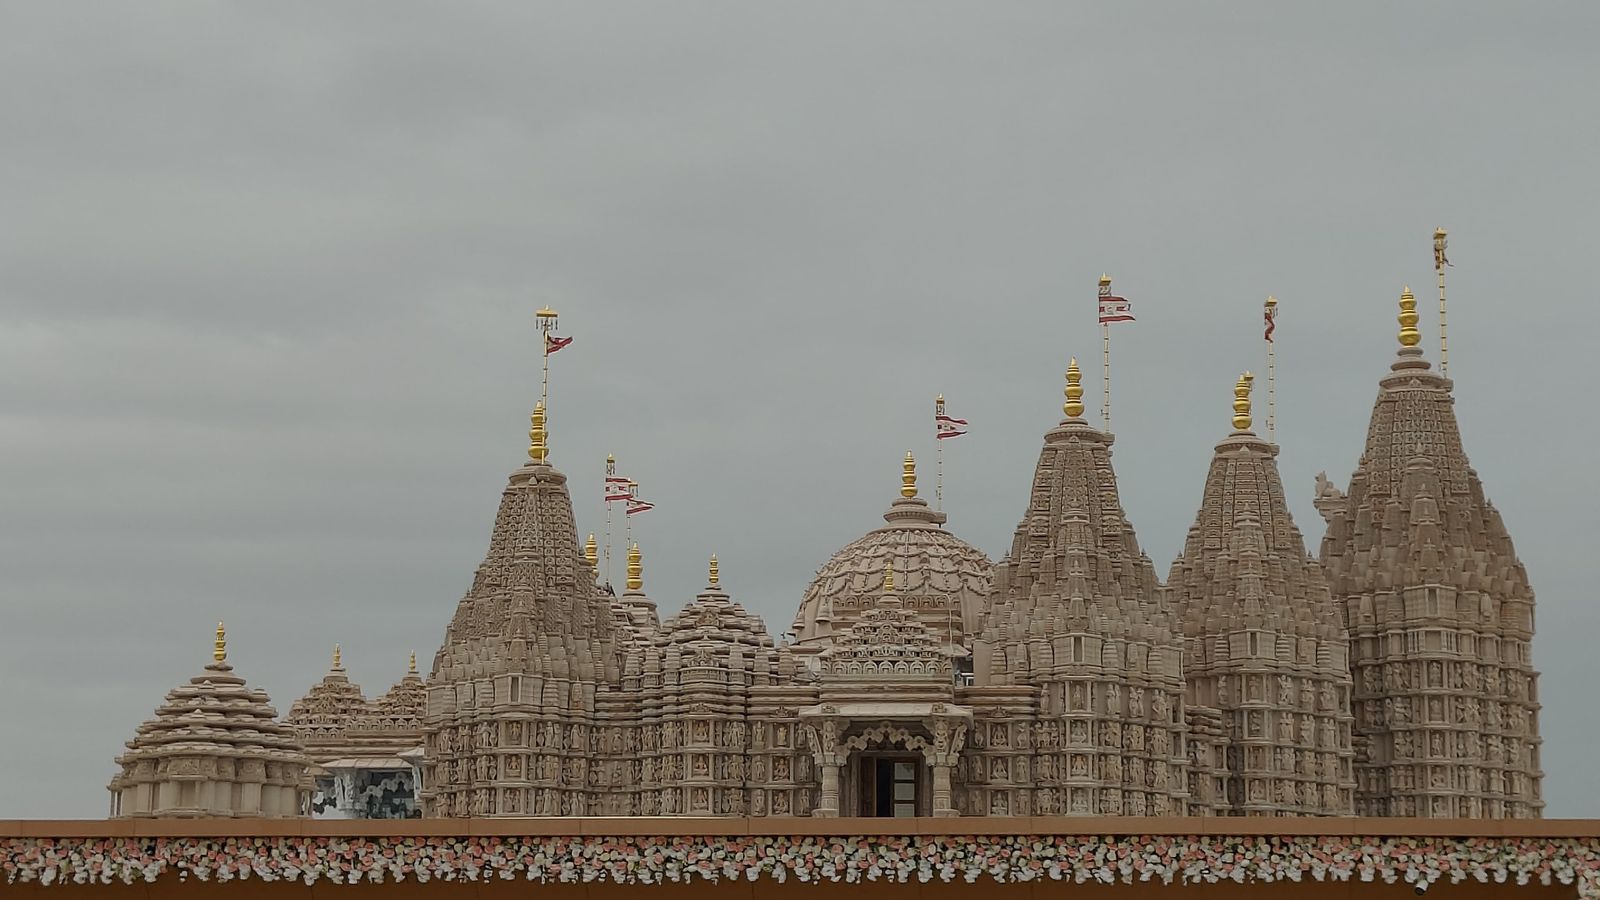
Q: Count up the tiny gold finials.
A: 12